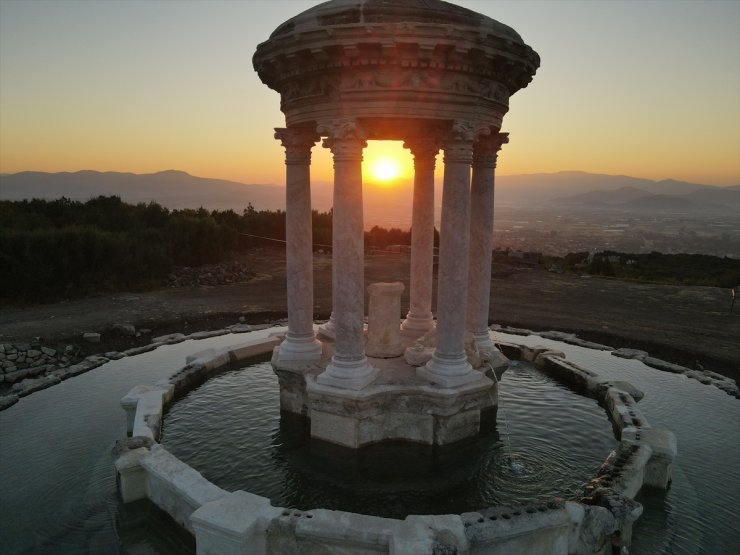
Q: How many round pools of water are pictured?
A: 2